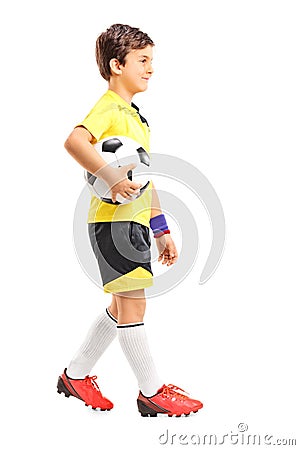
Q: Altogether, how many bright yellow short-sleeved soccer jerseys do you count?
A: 1